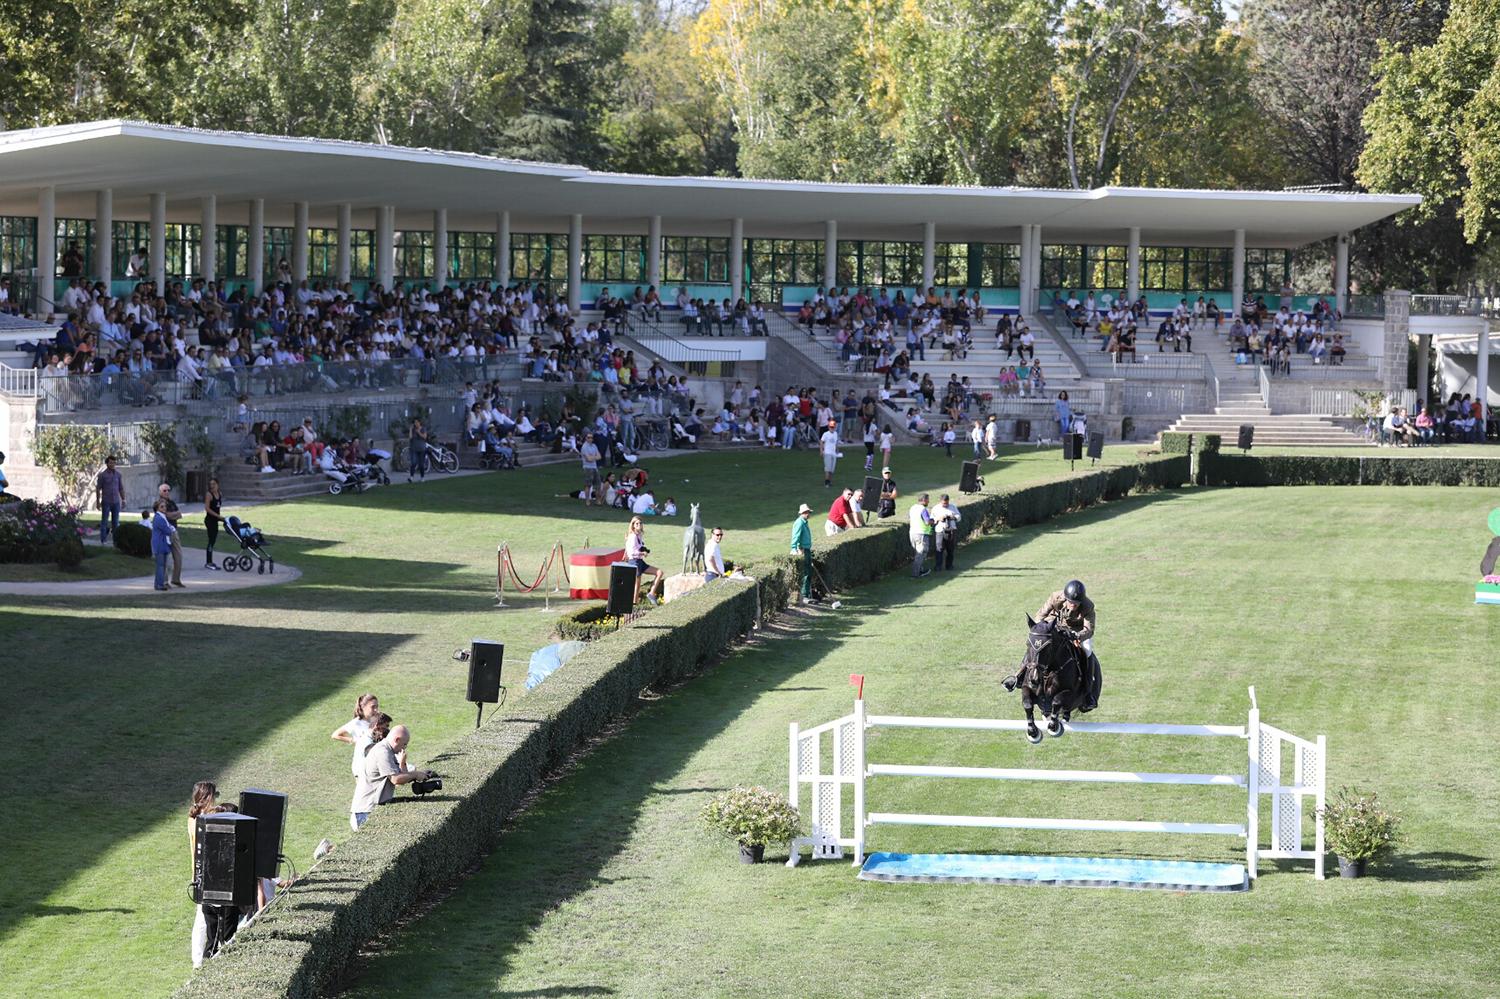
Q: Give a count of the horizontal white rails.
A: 3